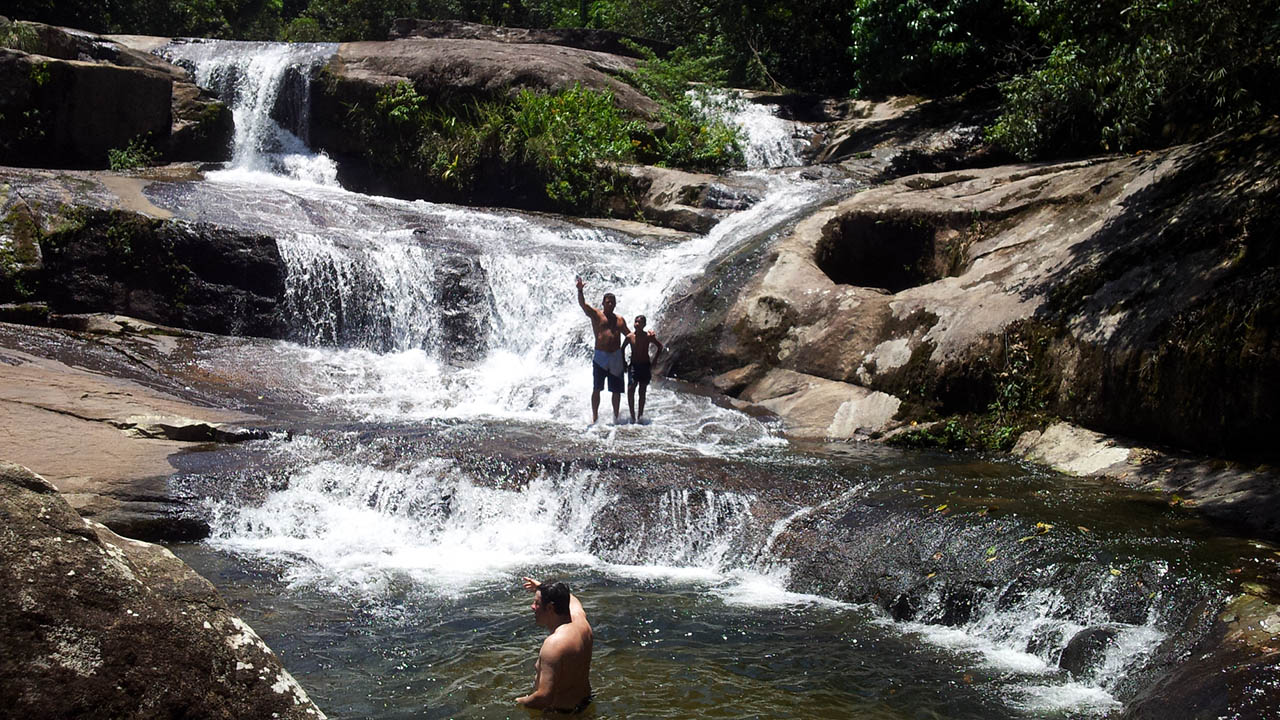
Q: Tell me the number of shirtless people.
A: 3